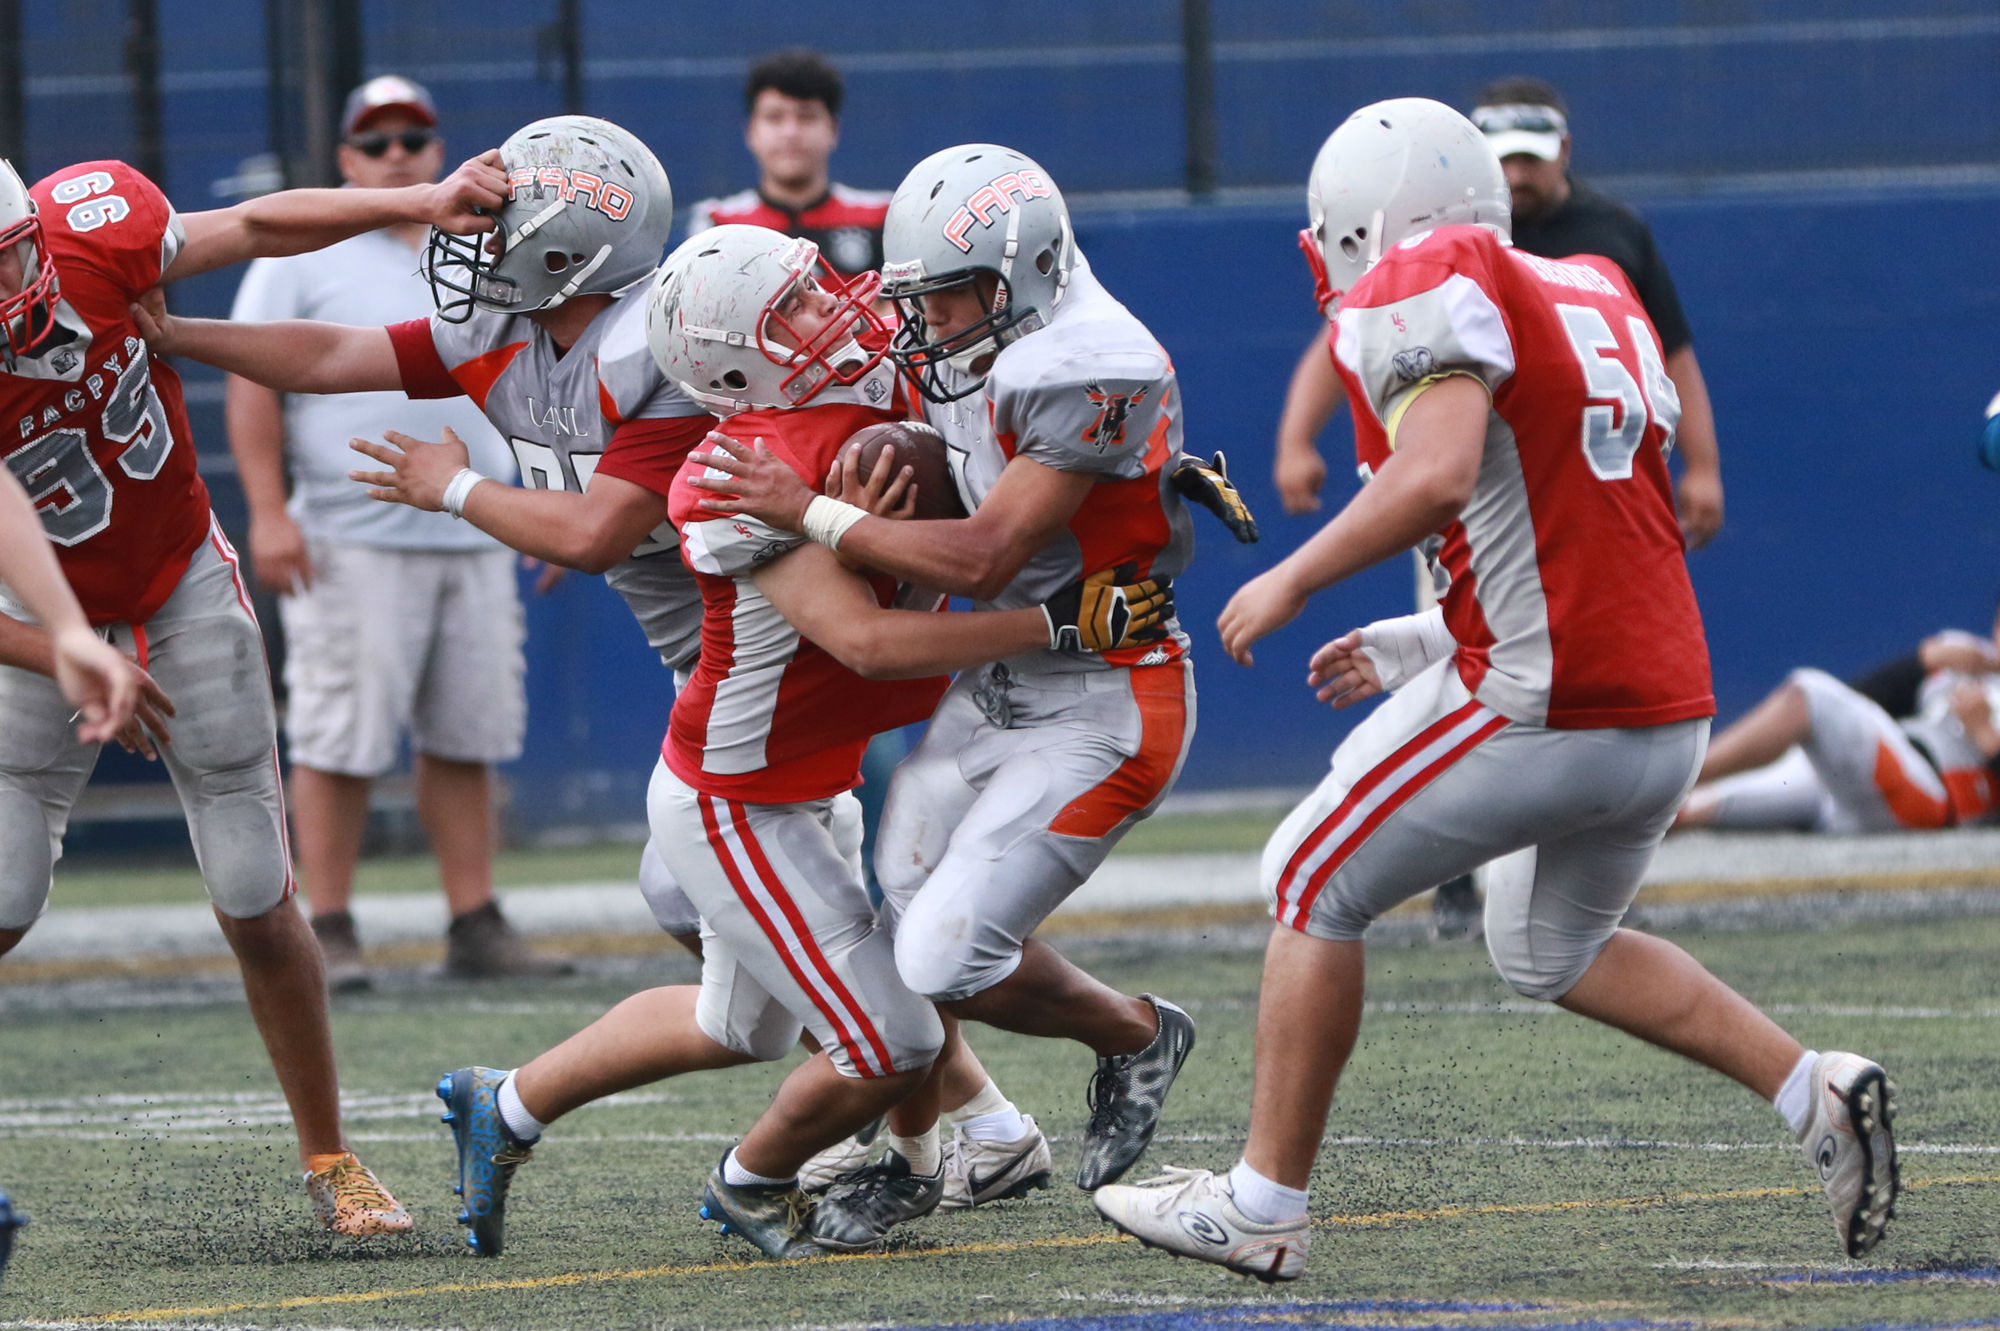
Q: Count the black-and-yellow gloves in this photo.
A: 2